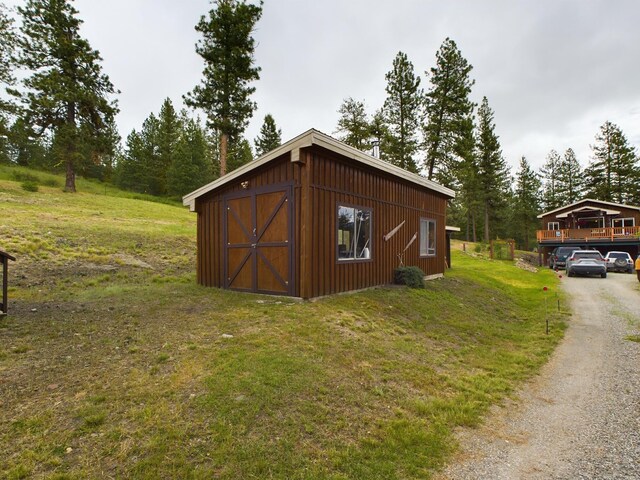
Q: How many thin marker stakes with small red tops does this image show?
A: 3